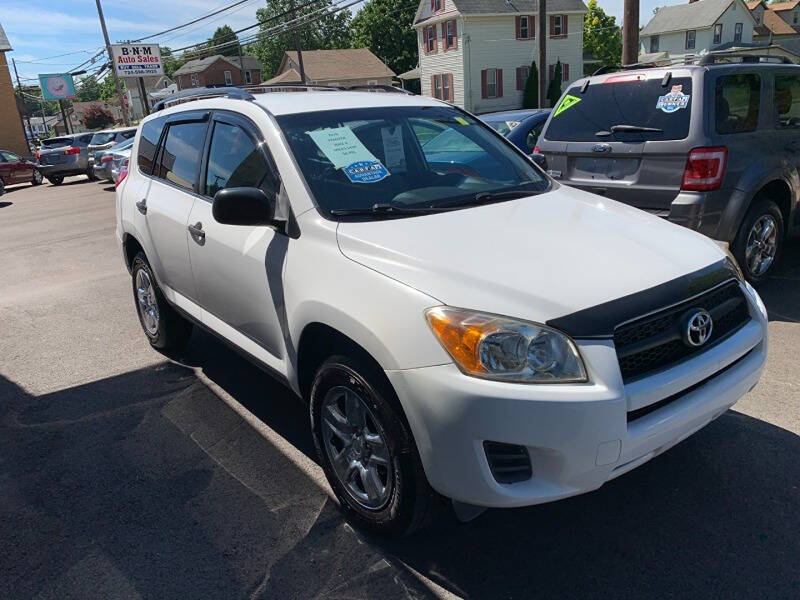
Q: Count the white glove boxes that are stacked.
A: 0